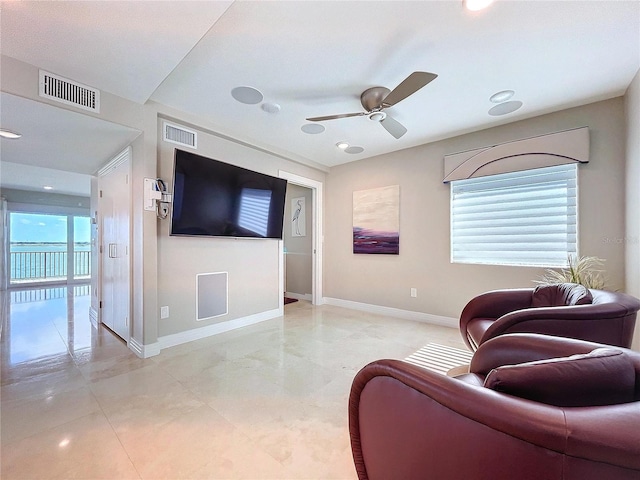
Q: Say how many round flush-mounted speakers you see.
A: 4